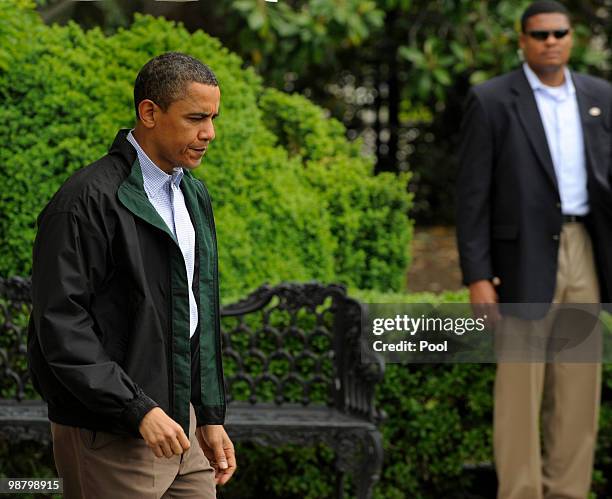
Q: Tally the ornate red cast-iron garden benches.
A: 0